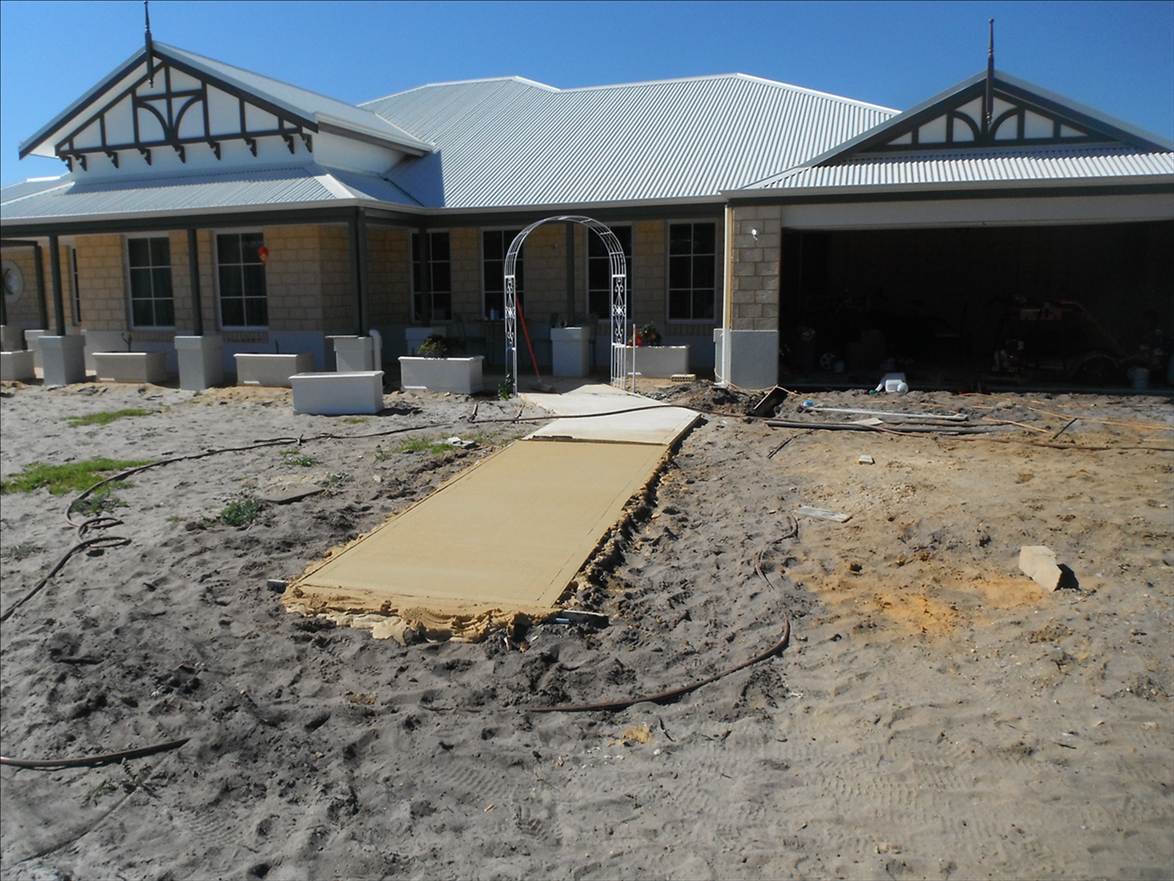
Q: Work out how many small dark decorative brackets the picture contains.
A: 9